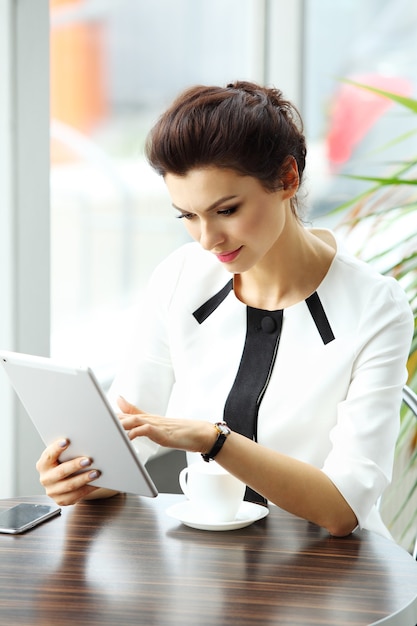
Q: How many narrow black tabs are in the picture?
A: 2